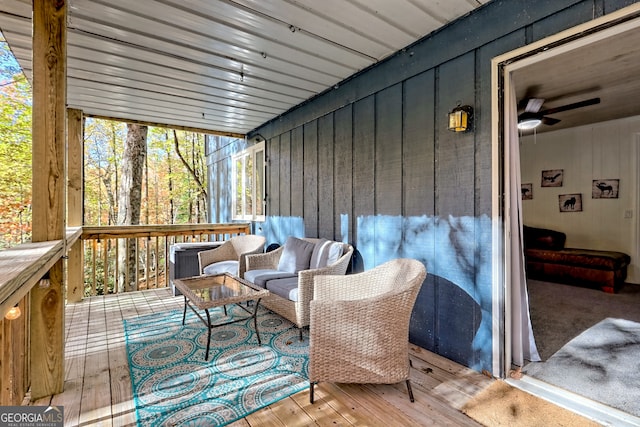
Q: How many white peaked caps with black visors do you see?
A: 0